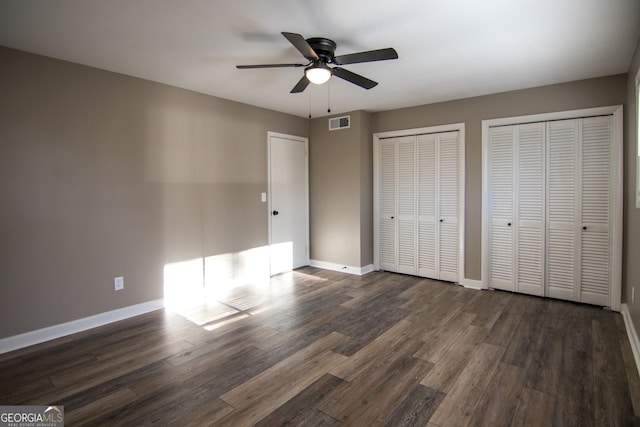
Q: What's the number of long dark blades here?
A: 5